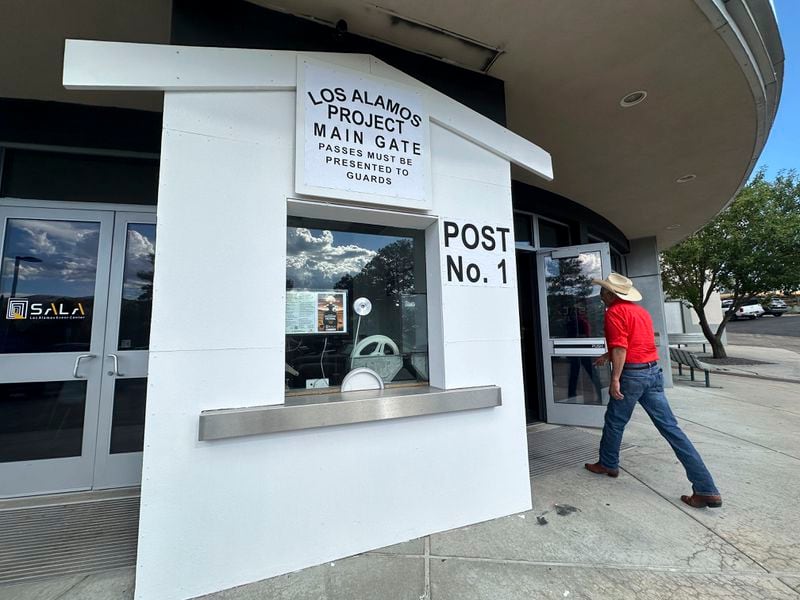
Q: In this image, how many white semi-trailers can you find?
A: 0